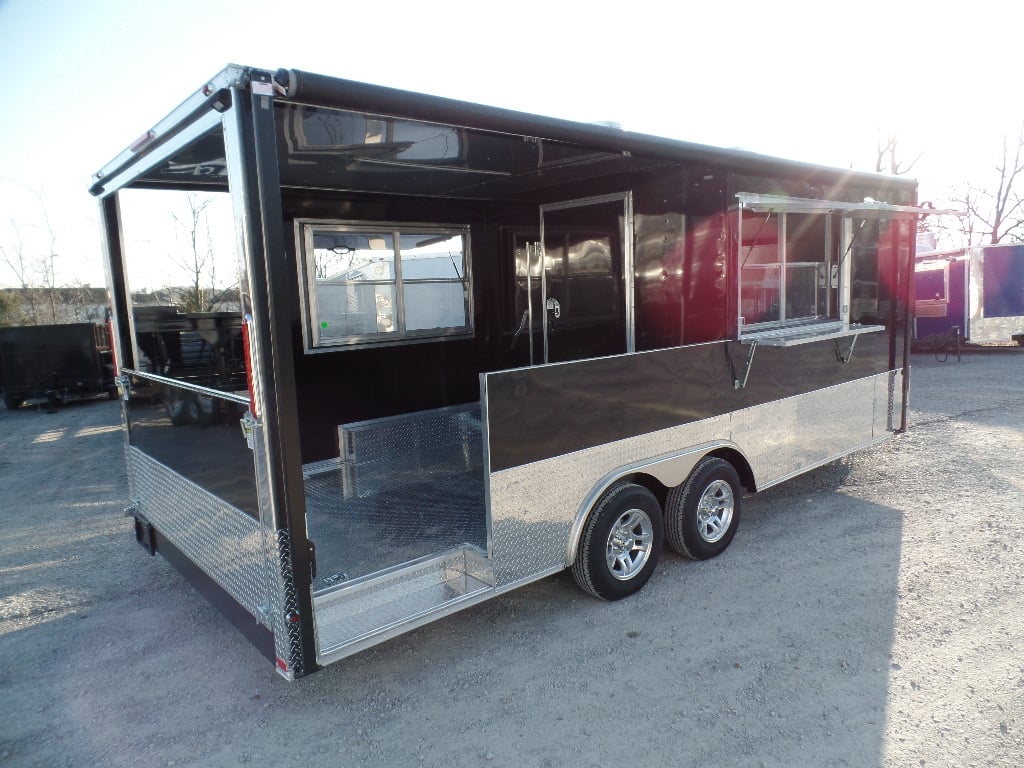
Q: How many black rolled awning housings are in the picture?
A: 1